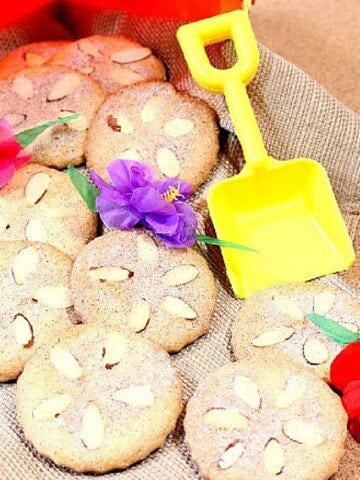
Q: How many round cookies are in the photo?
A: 10